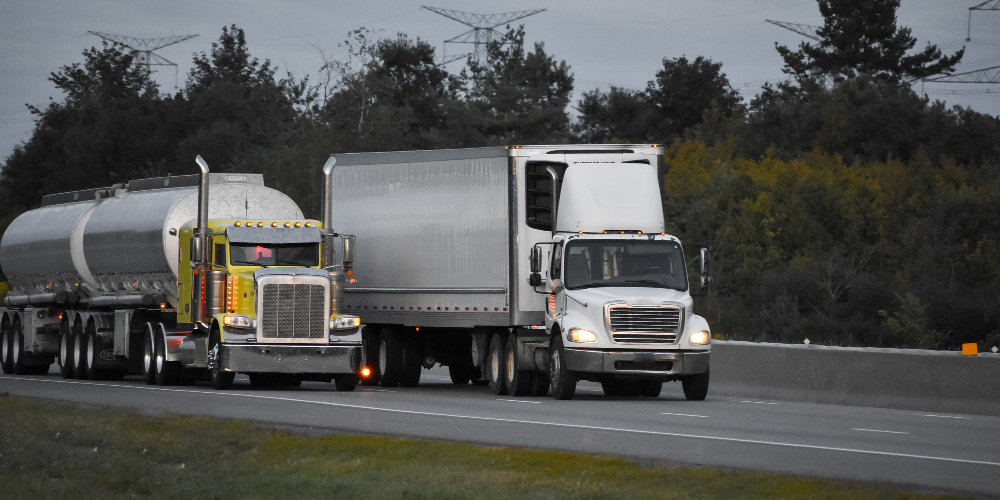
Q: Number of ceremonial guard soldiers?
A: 0